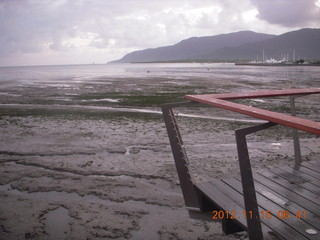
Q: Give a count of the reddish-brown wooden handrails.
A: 2